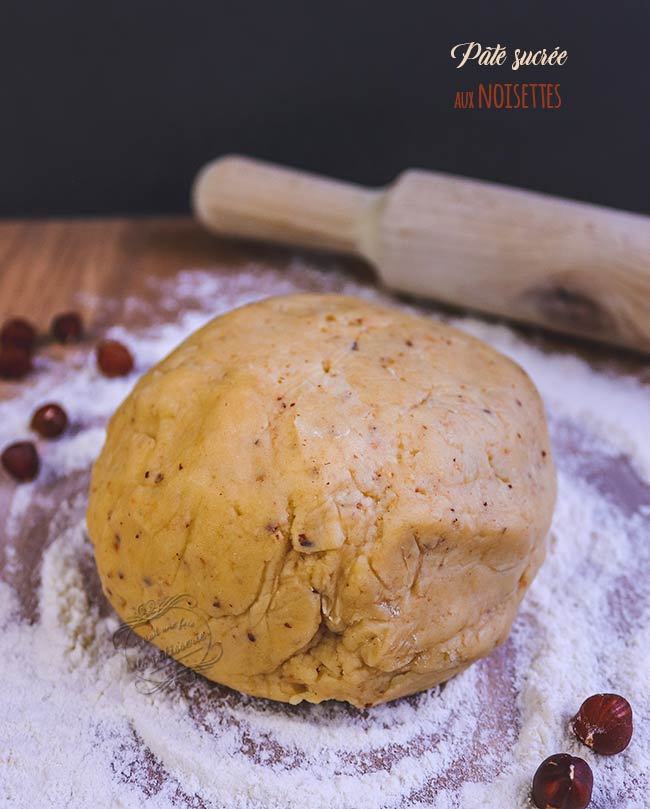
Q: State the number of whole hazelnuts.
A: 8